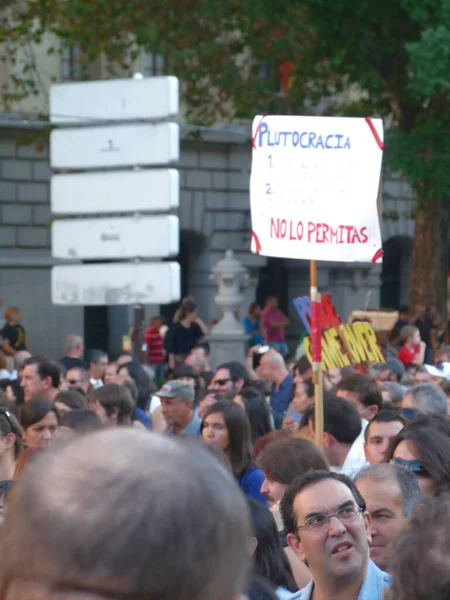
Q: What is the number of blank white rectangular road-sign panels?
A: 5